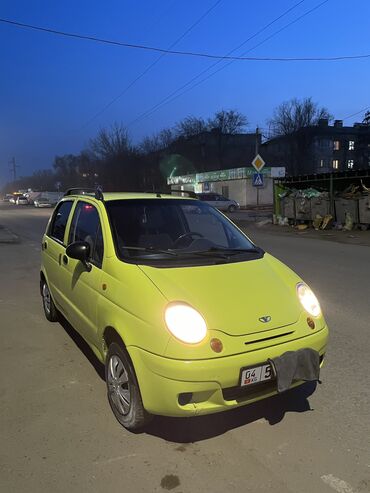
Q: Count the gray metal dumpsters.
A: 5